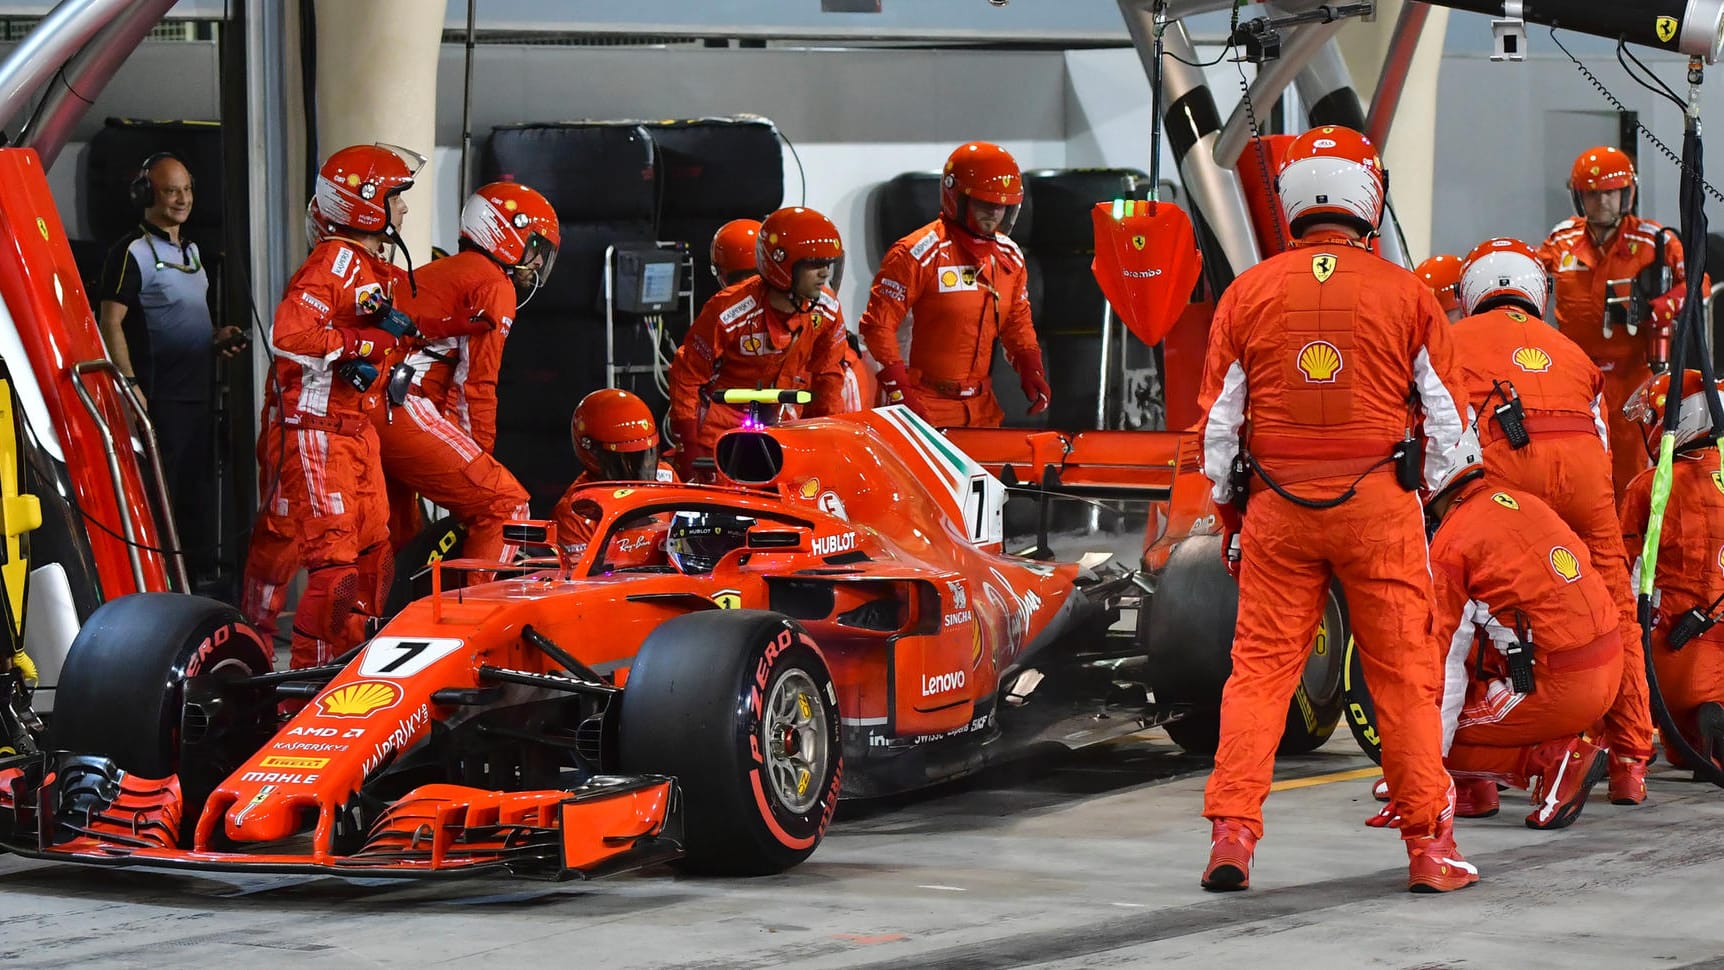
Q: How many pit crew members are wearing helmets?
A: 13